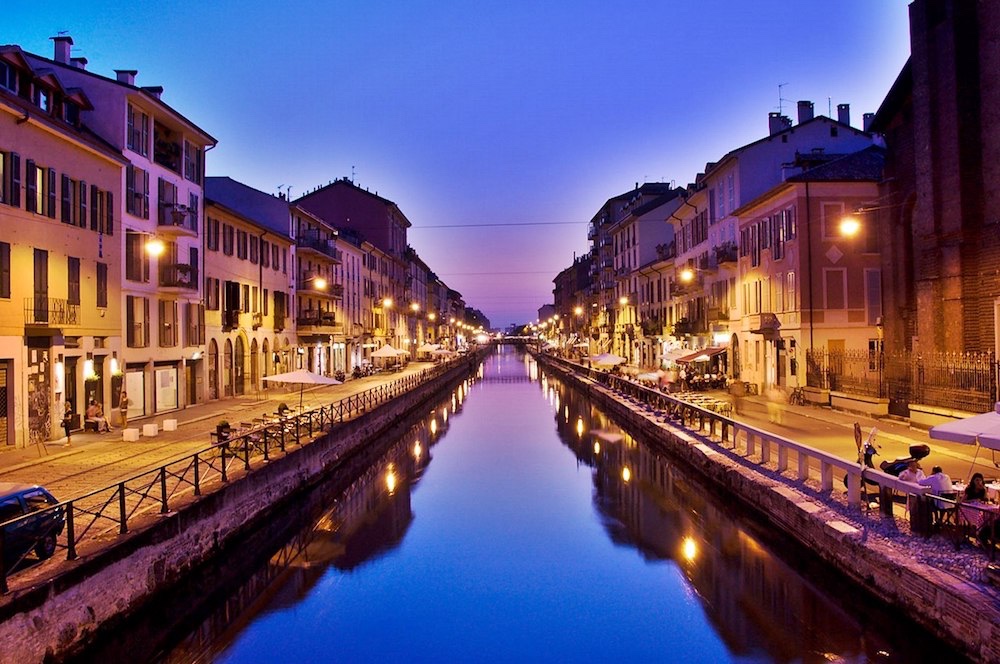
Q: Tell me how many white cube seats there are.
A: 3